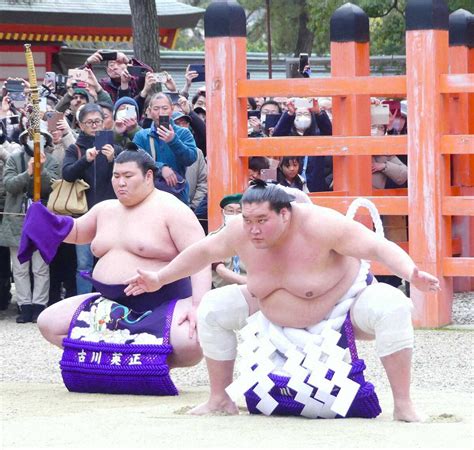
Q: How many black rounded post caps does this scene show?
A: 4